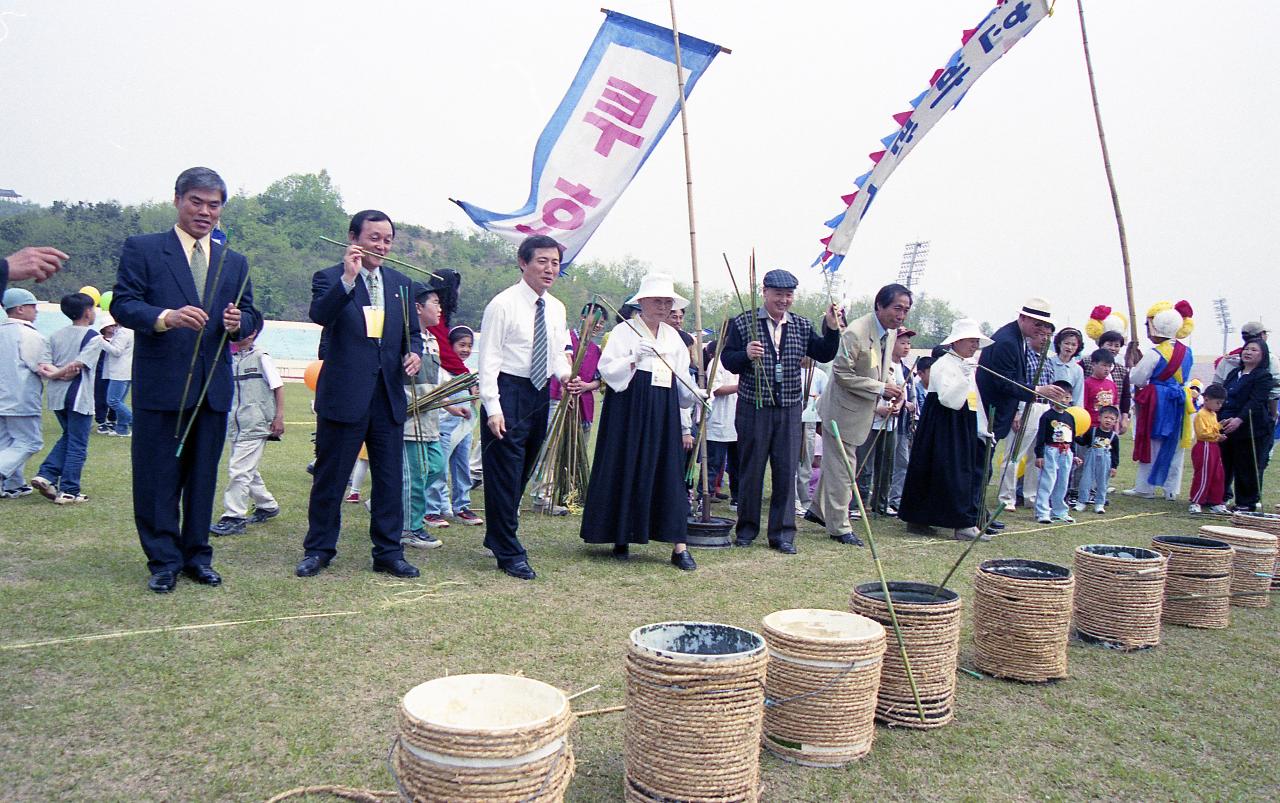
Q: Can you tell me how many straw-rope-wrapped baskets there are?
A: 9